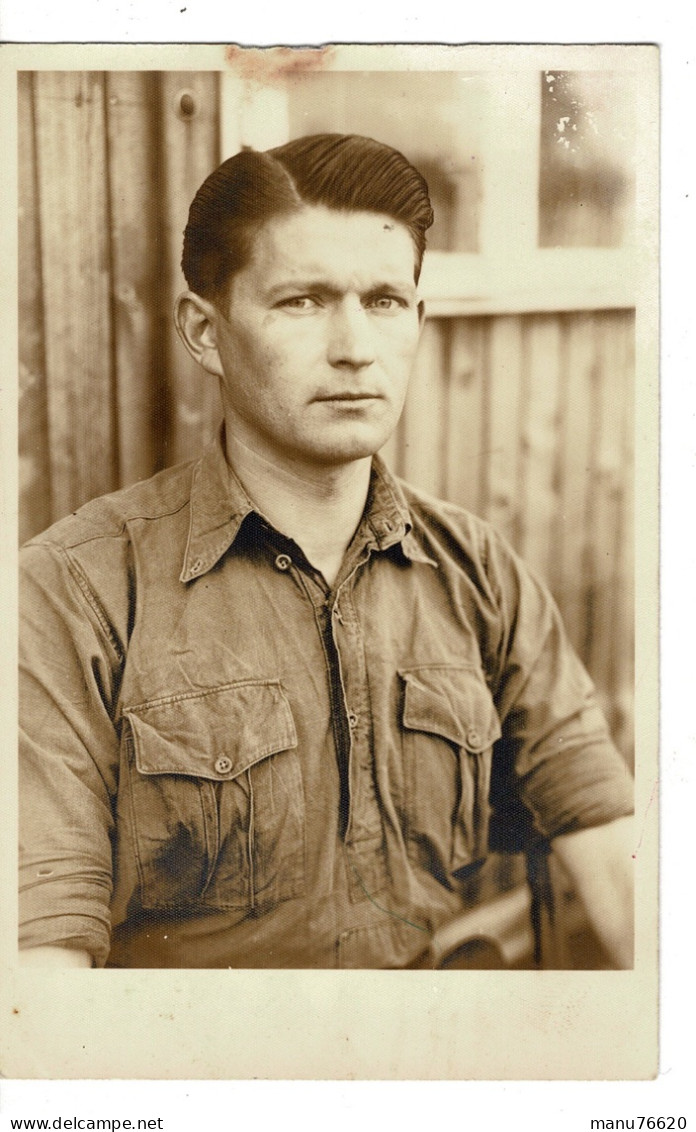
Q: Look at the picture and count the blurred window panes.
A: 2